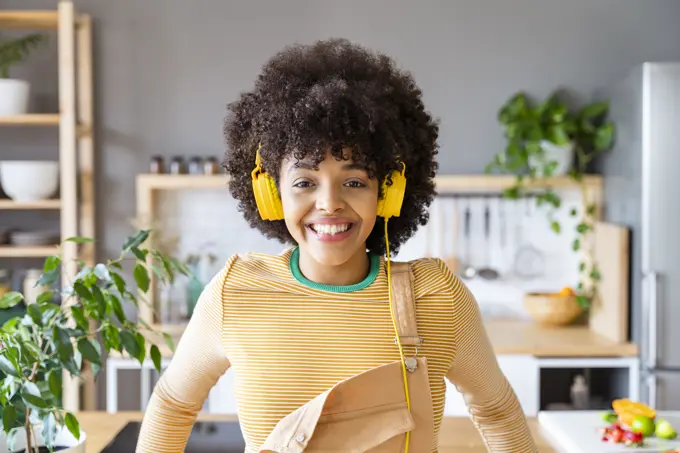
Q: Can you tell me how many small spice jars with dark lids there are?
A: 4